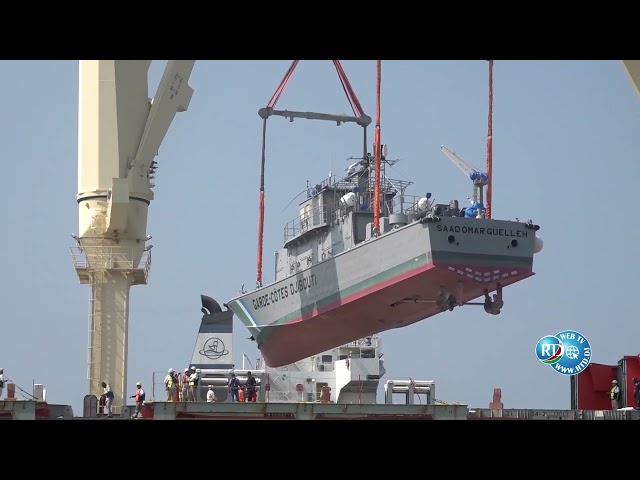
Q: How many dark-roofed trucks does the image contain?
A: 0